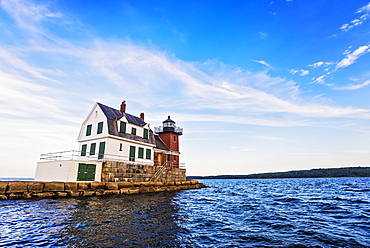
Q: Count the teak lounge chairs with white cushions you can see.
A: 0